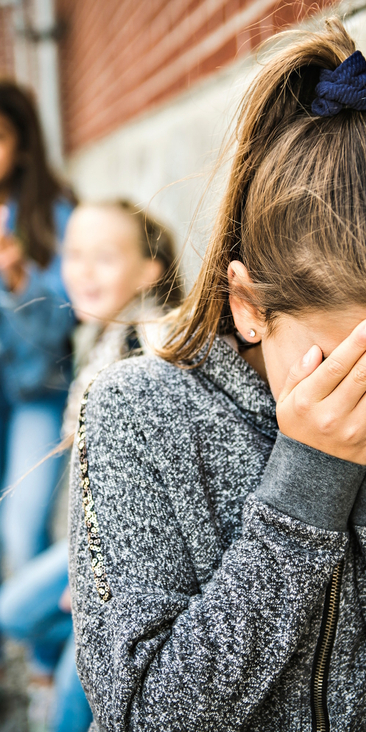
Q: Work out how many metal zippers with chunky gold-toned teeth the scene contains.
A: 1